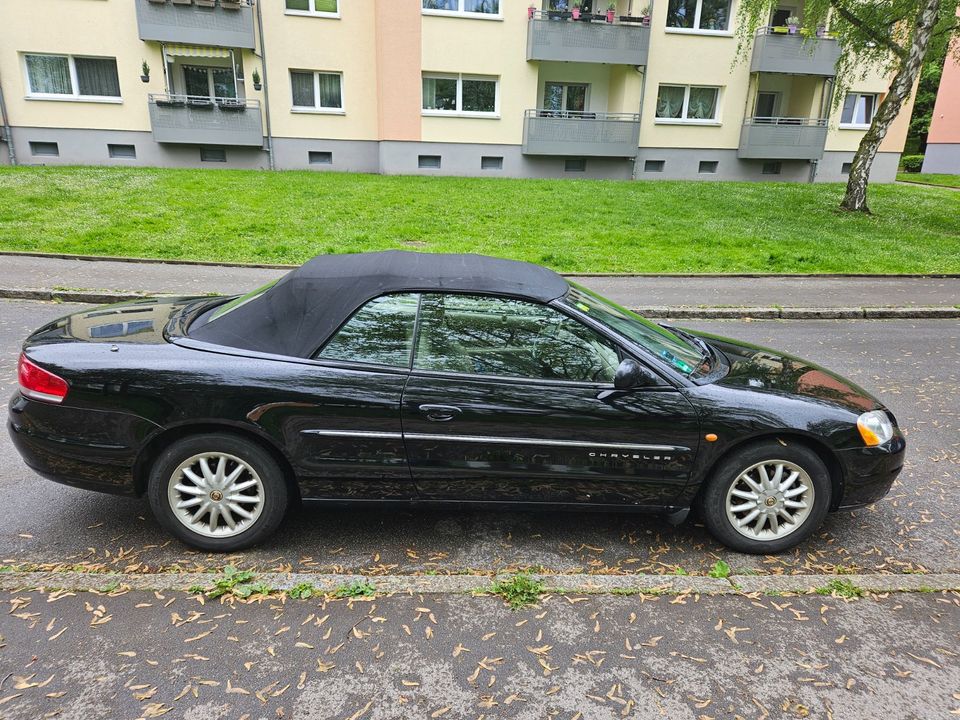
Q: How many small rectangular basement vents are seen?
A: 11